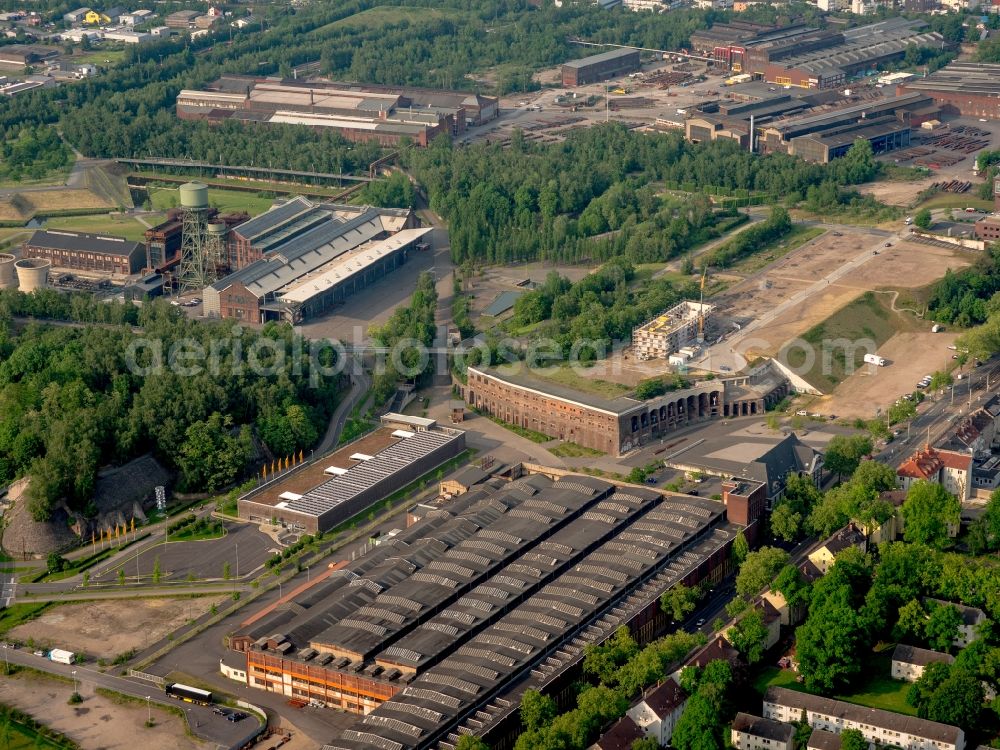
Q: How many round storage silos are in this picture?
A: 2